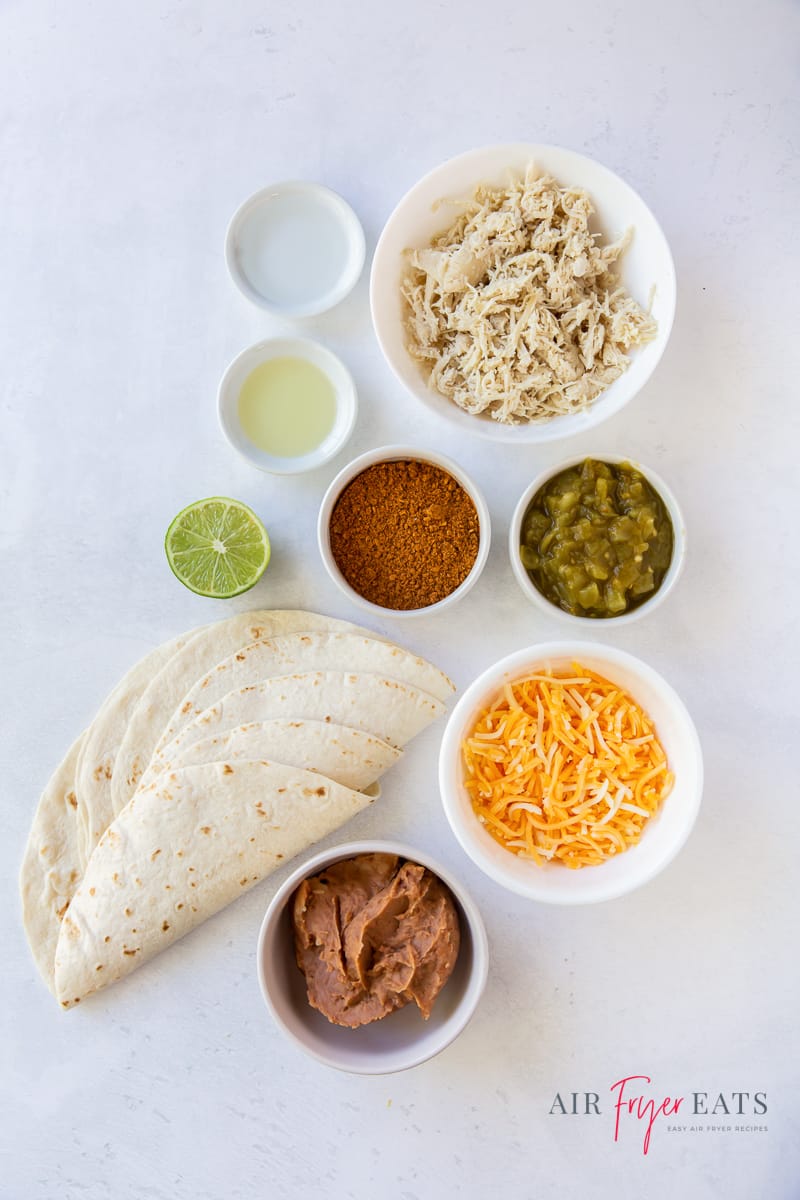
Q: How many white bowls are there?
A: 7